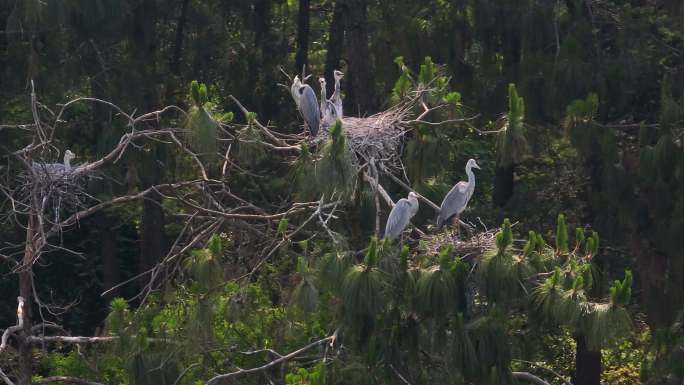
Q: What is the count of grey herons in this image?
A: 6